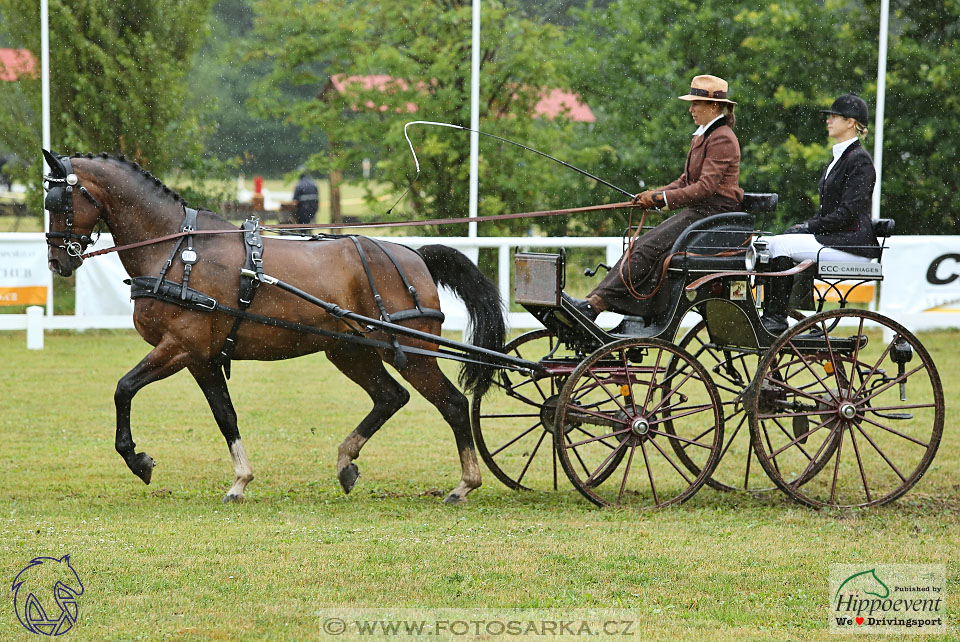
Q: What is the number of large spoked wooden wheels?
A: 4